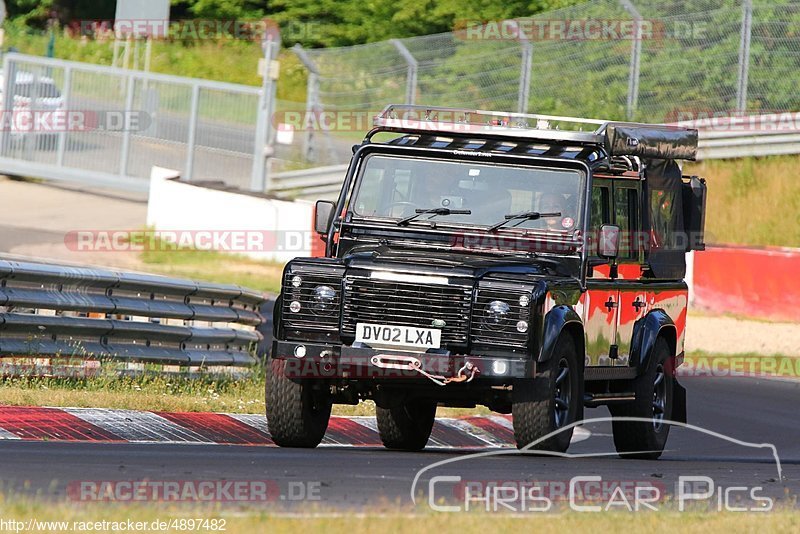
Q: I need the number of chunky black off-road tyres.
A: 4